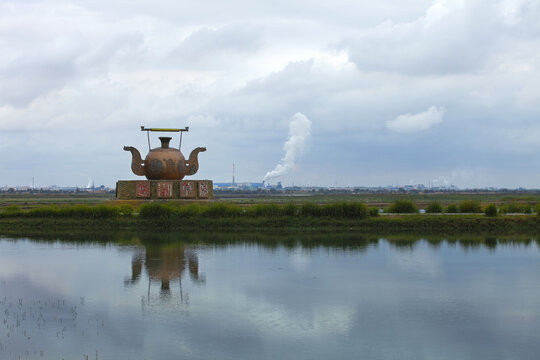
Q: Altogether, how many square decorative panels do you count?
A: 4